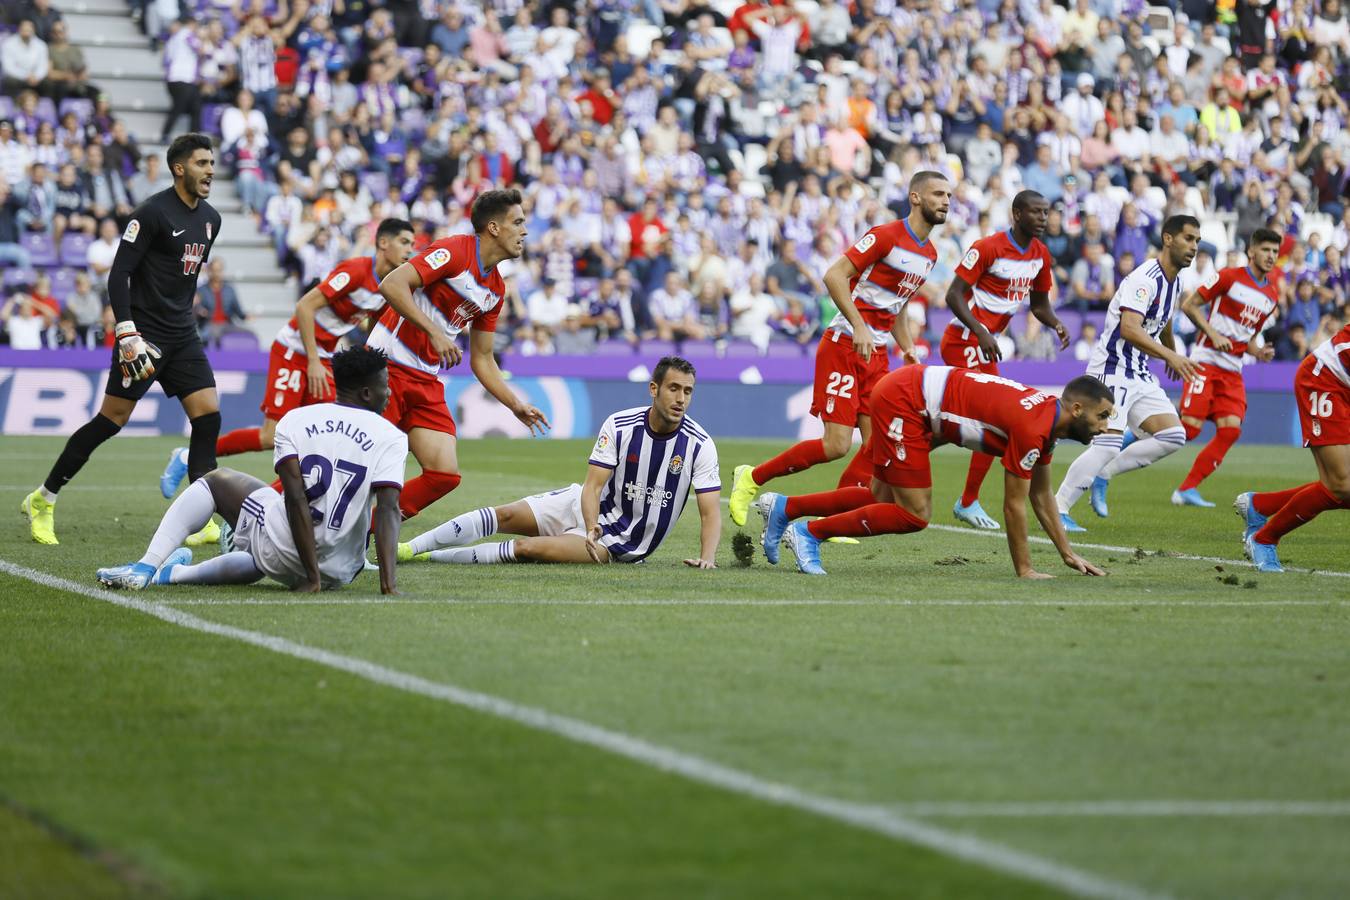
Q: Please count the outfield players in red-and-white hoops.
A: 7